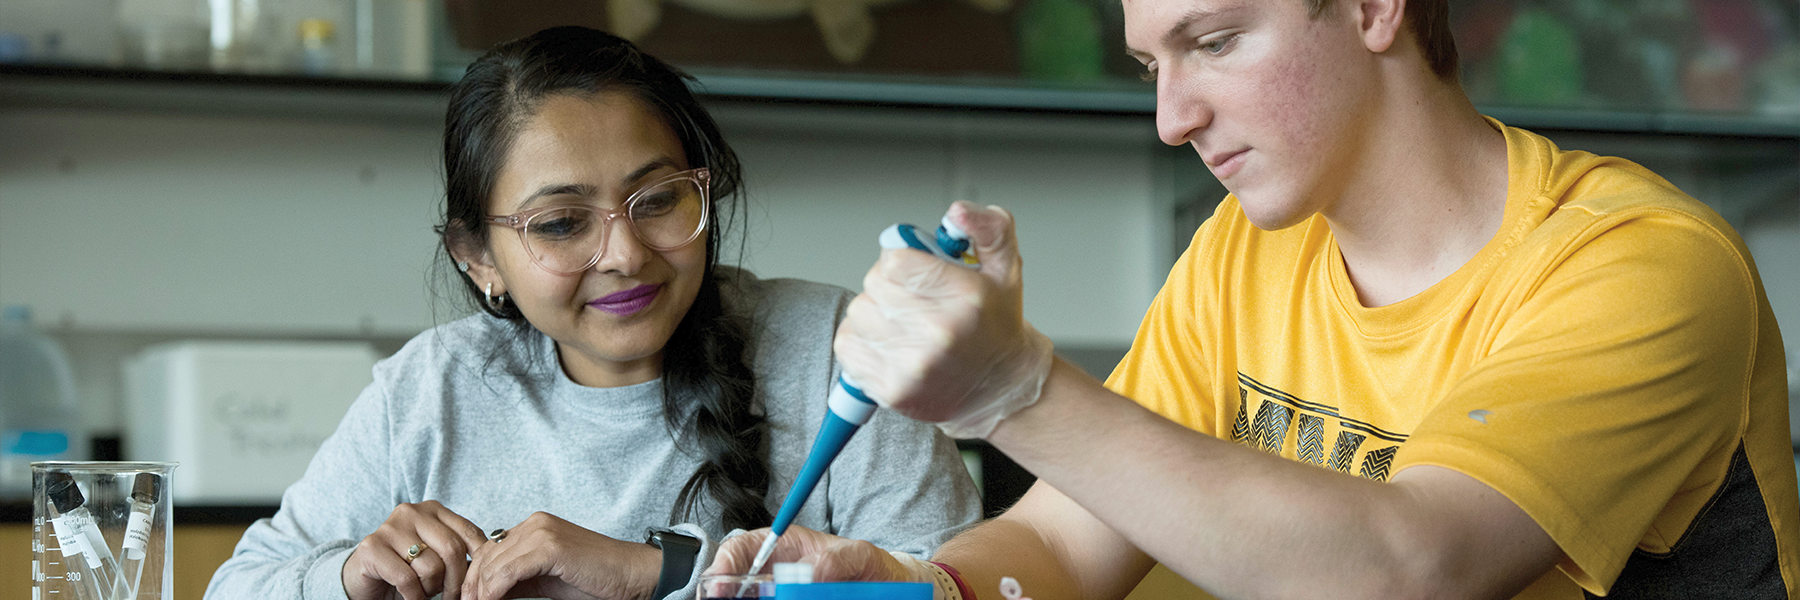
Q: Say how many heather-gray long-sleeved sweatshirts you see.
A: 1